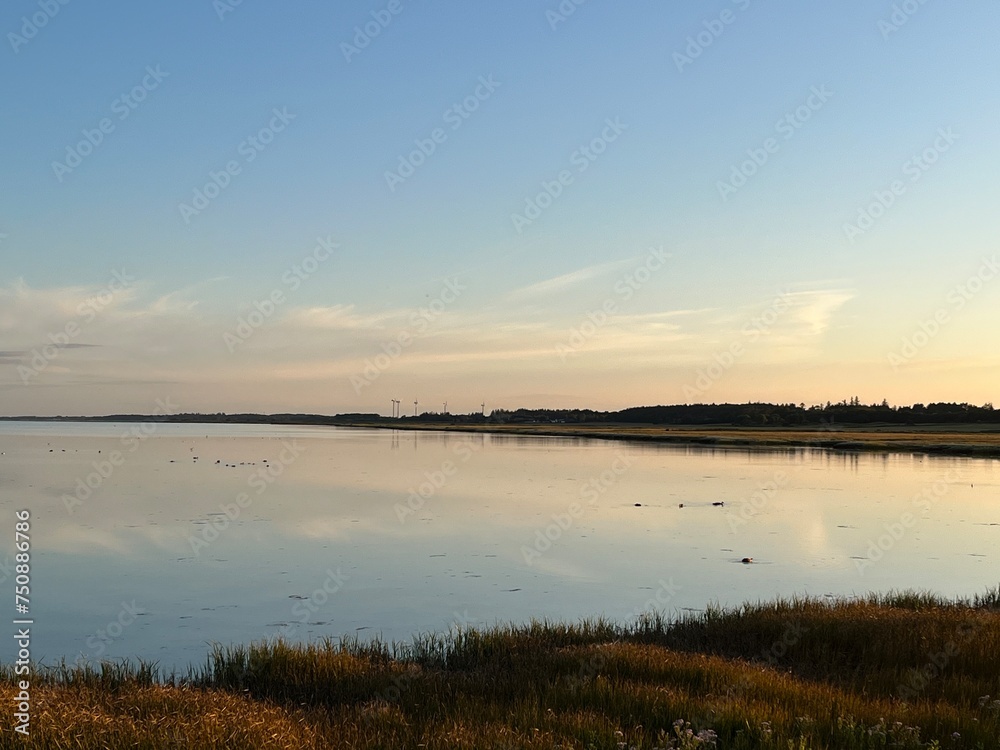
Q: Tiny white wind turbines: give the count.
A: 5